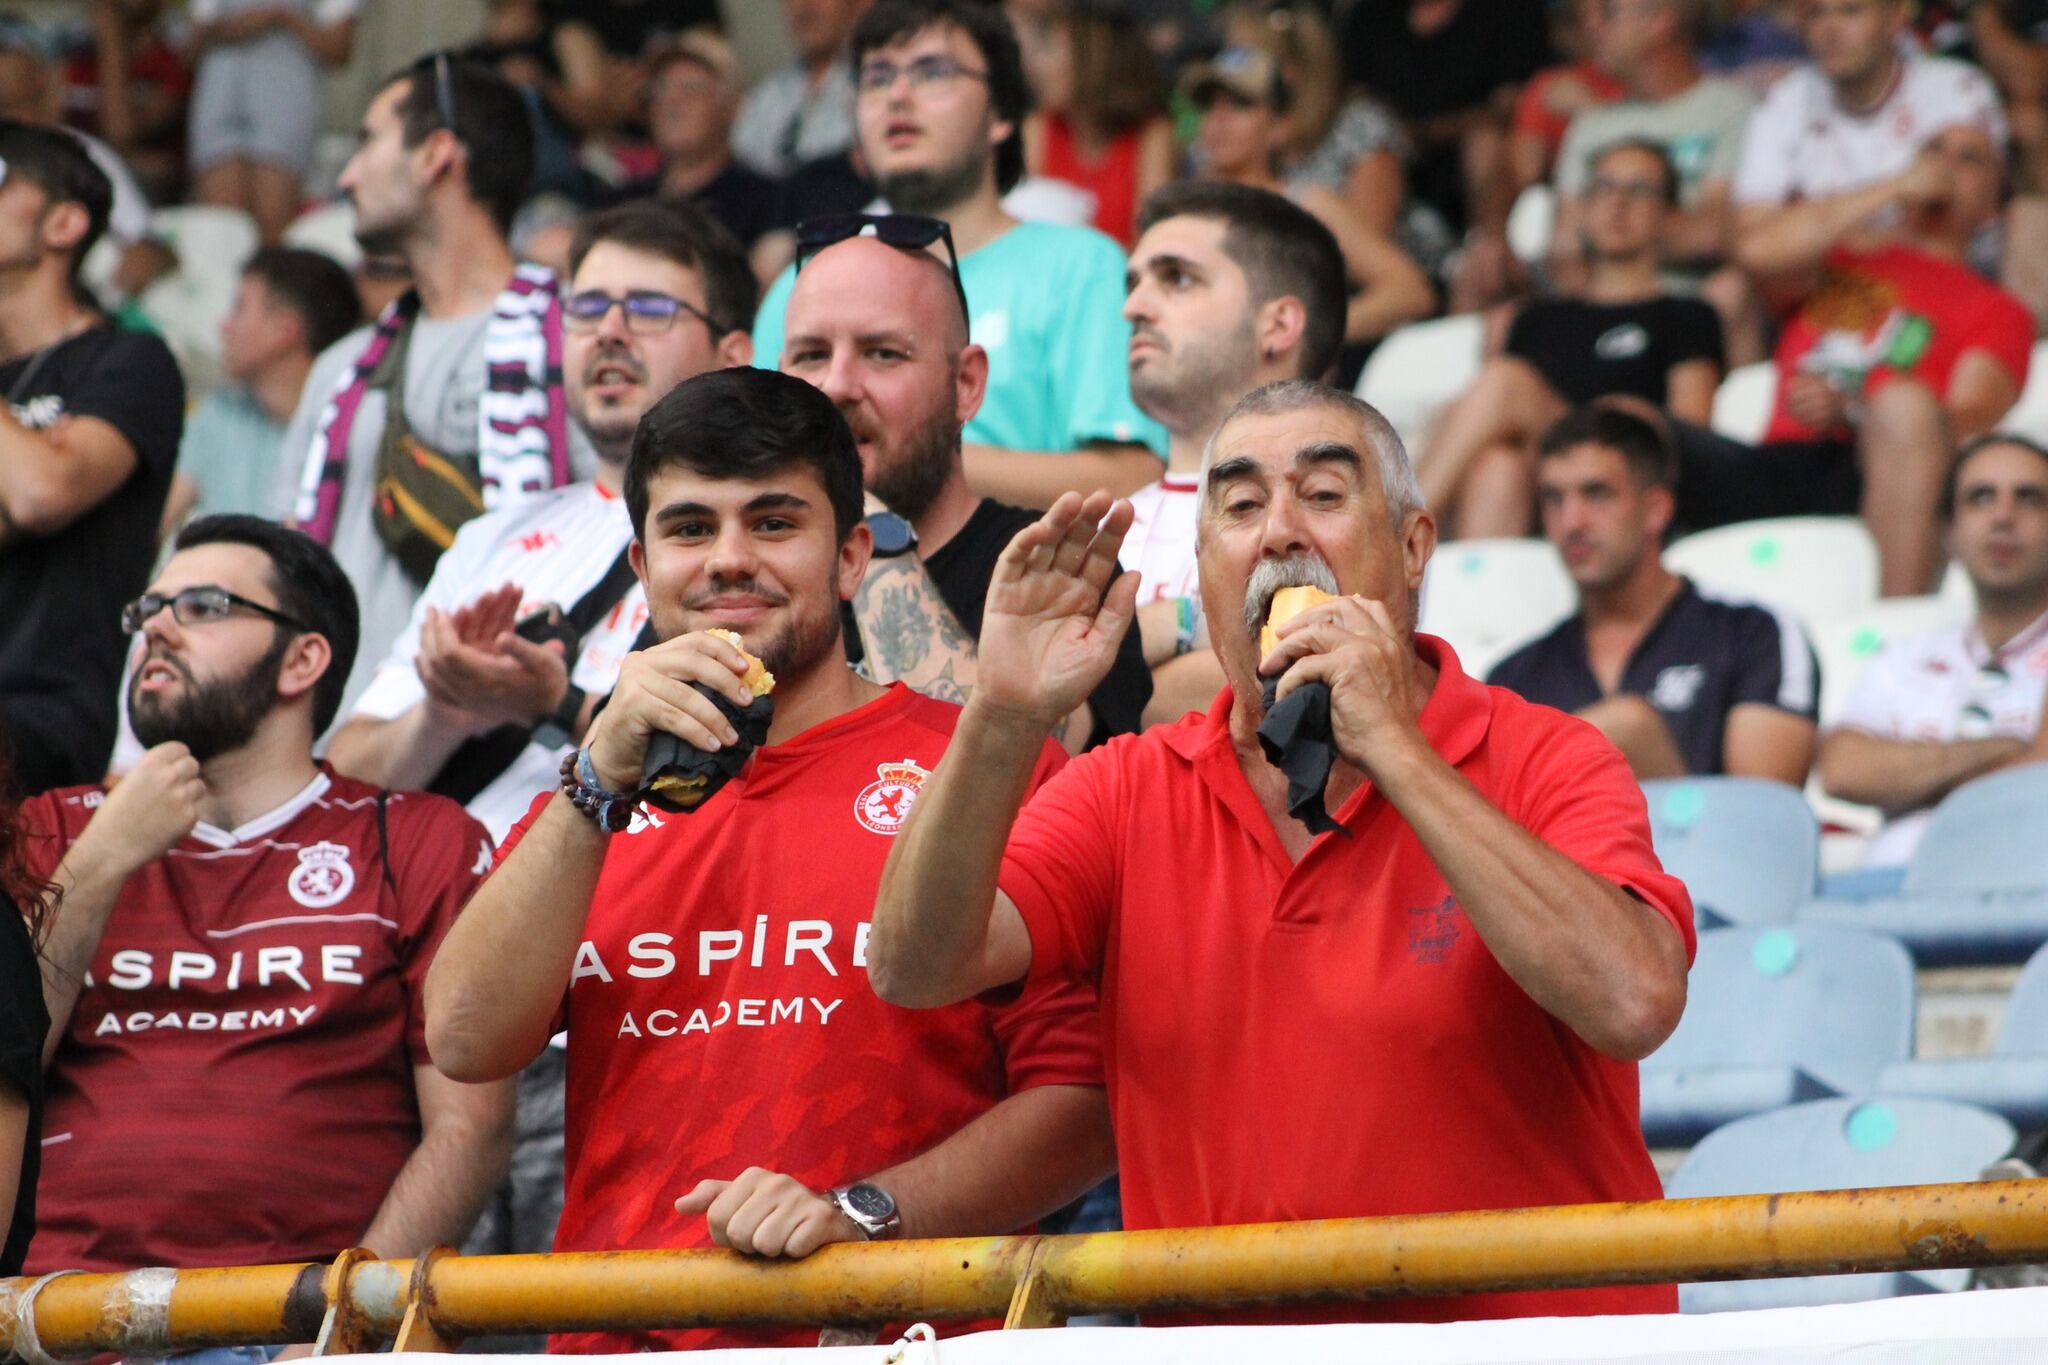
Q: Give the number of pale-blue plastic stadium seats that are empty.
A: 5